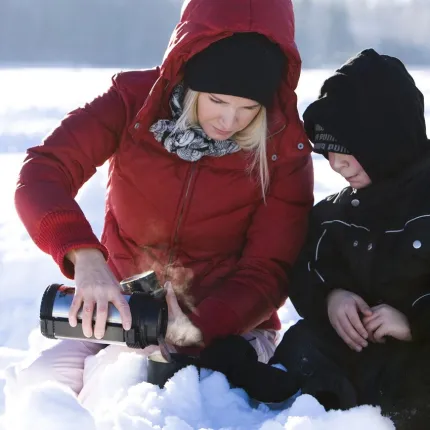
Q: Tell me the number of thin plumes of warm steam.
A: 1